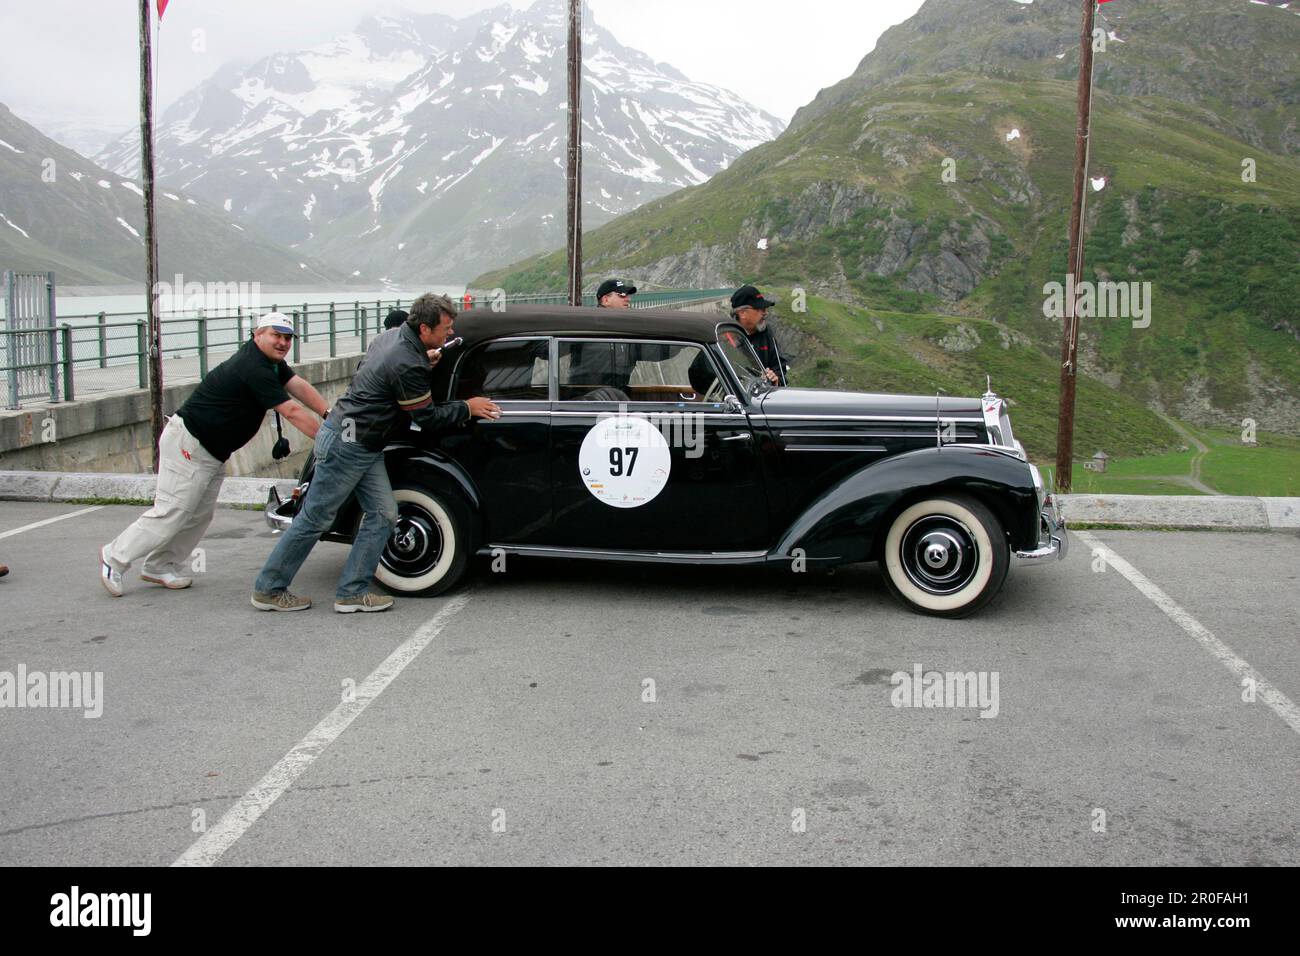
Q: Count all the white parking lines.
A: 3